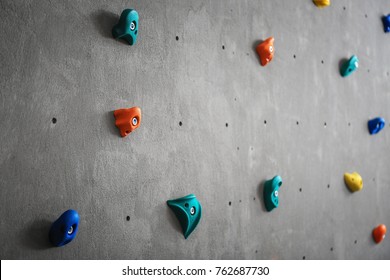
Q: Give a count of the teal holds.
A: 4